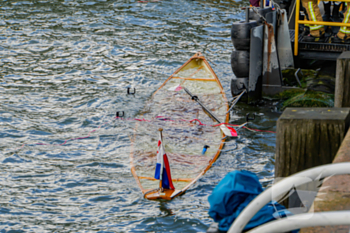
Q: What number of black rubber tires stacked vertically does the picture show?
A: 3